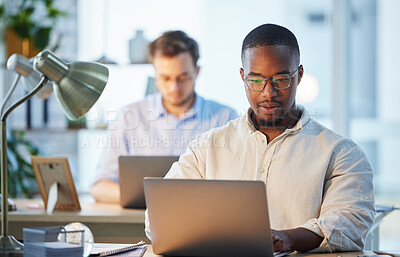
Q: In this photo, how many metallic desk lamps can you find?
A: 2